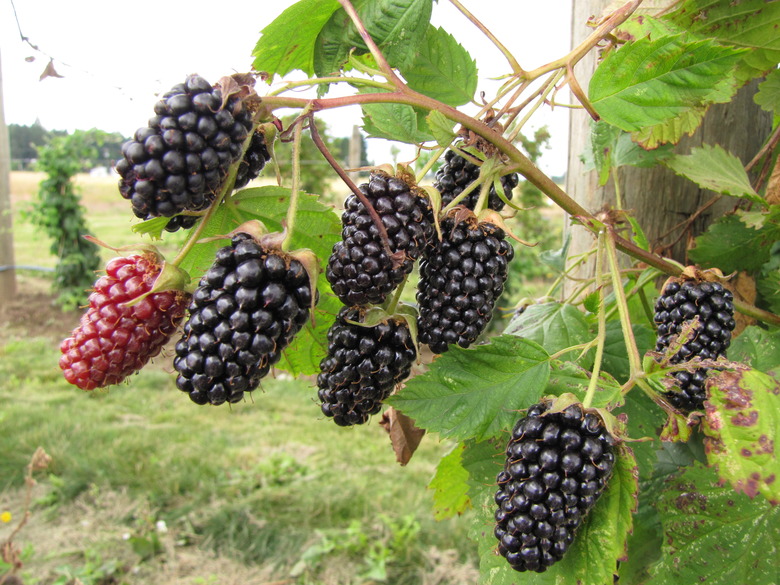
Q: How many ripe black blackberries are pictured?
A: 9